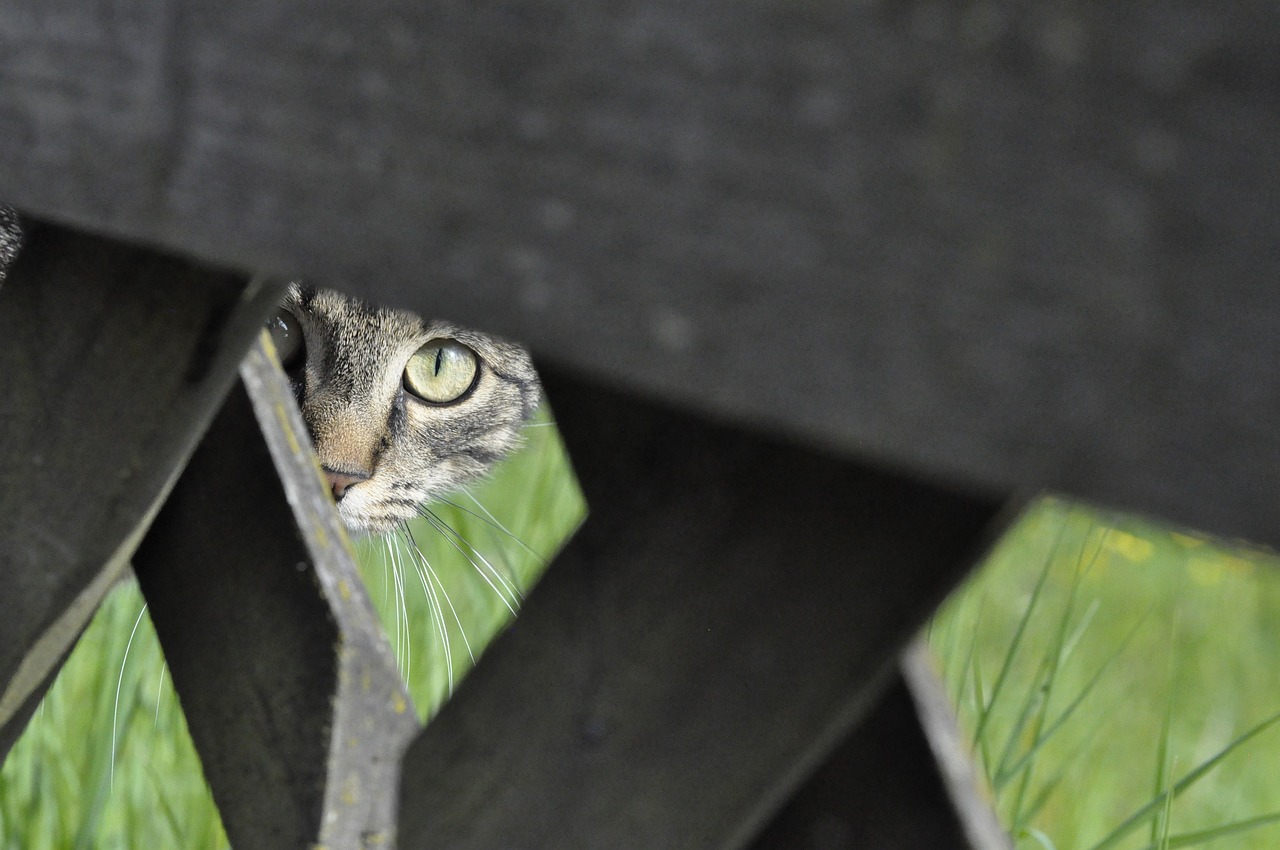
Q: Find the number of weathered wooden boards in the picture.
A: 5